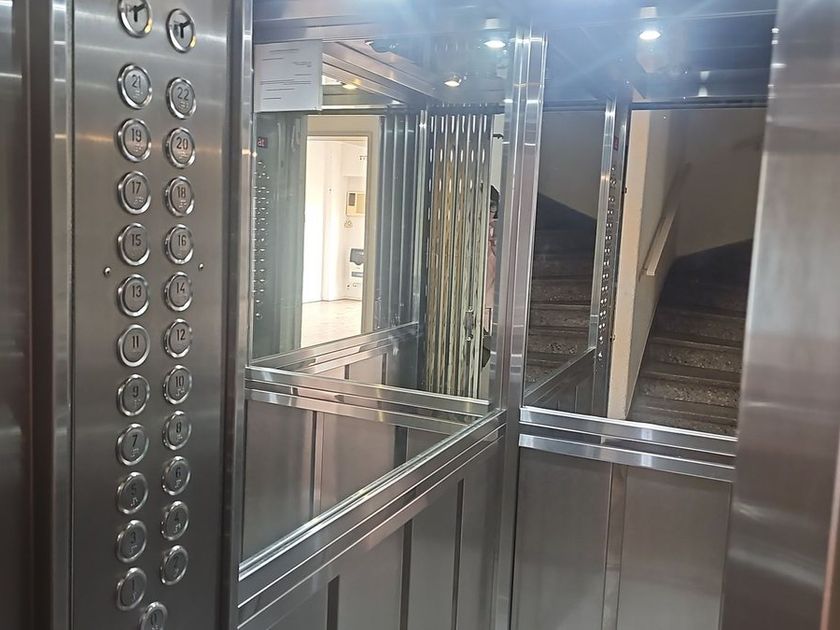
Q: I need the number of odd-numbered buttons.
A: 11